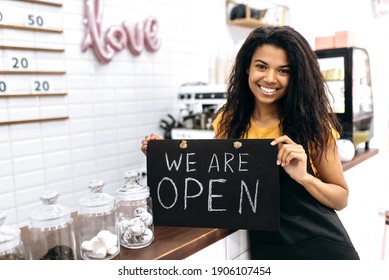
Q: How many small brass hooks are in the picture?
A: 2